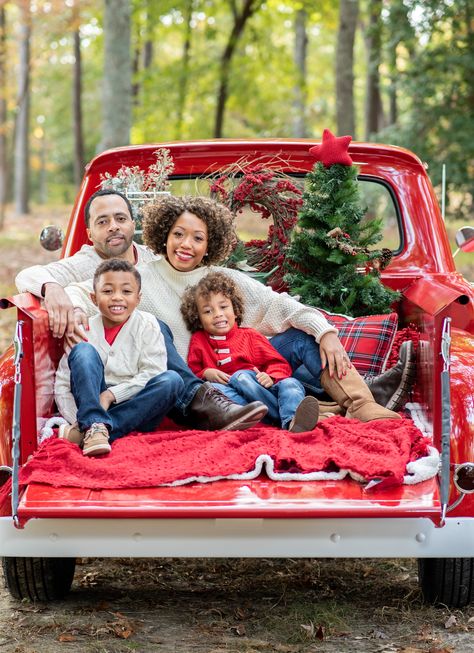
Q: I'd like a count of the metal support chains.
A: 2